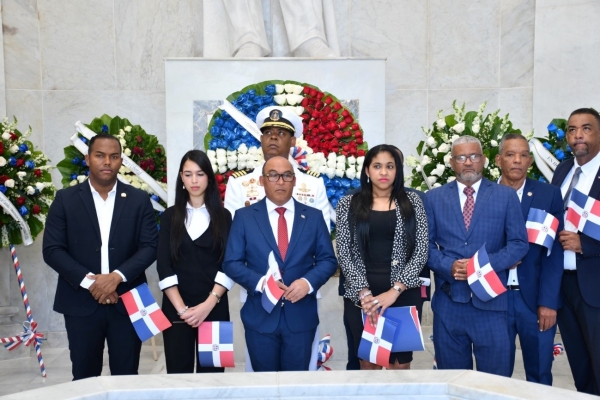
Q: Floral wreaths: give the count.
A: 5